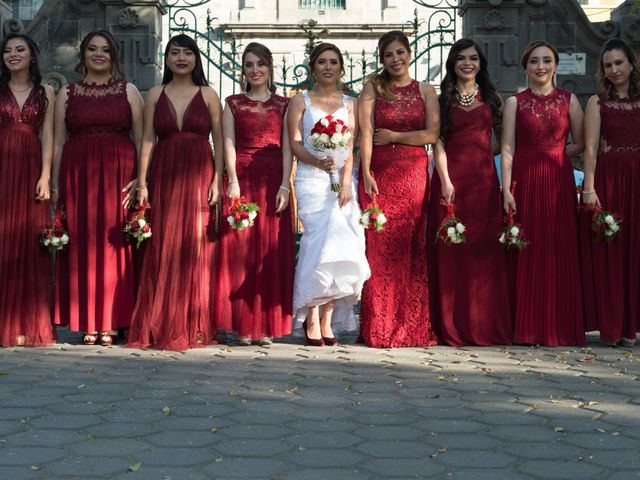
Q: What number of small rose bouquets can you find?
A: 7